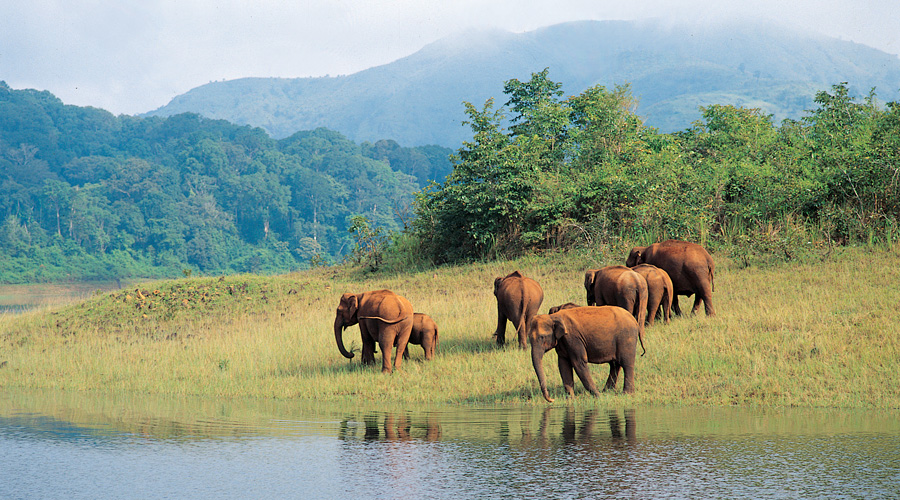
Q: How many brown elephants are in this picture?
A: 8